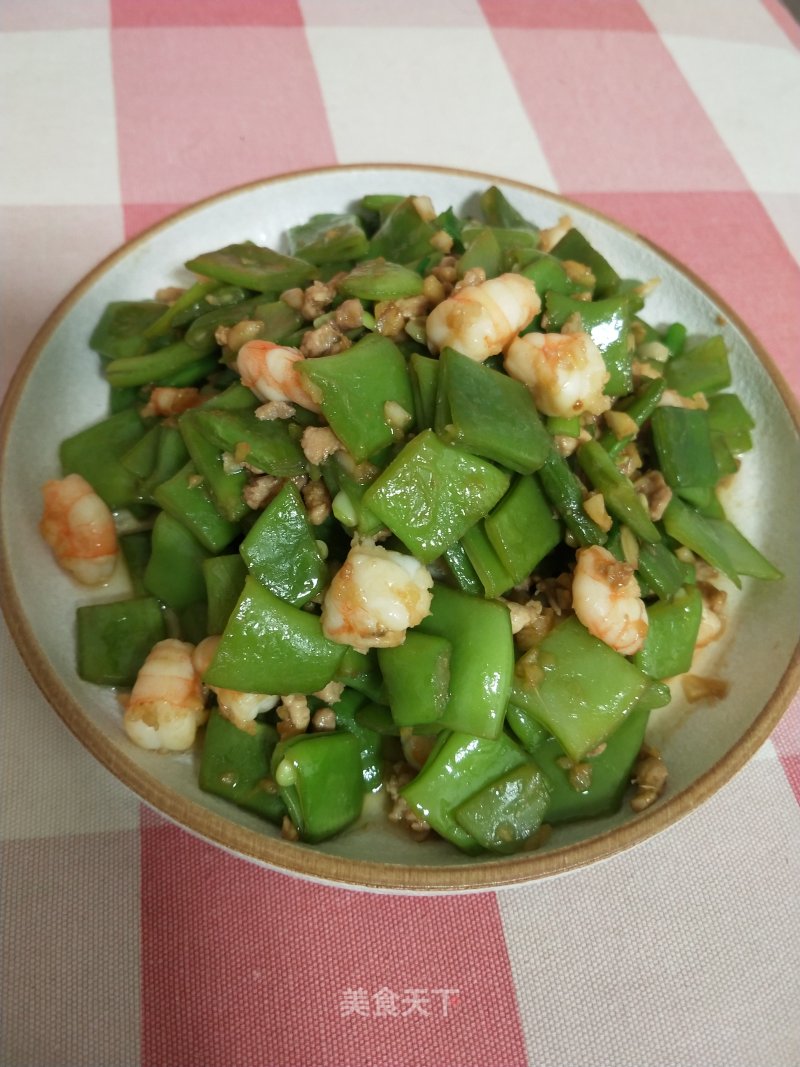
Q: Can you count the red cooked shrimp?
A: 8